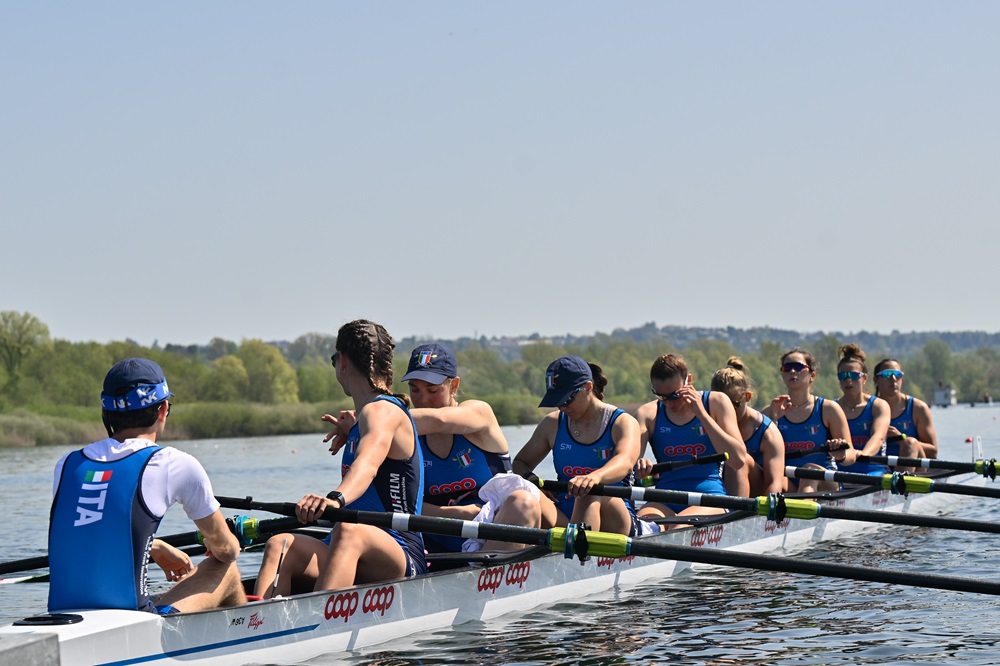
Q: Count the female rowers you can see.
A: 8